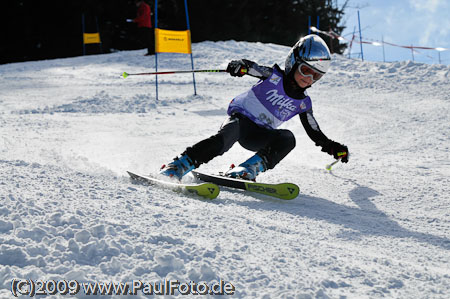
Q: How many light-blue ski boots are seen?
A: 2